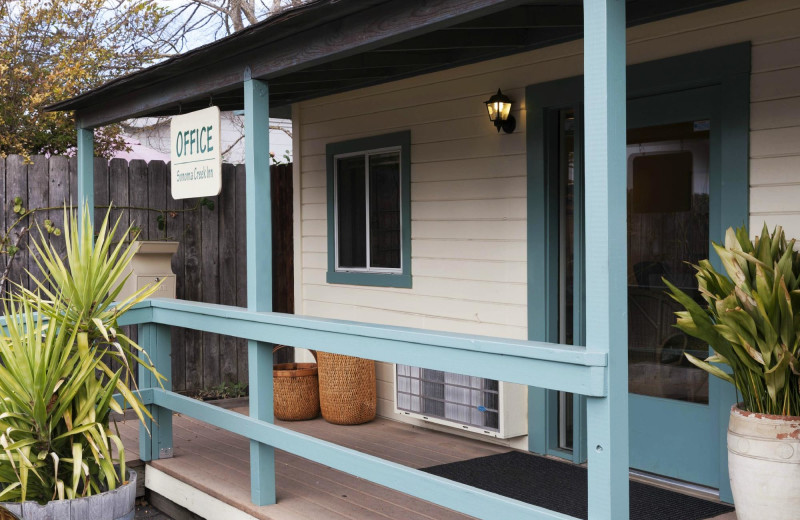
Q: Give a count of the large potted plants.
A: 2